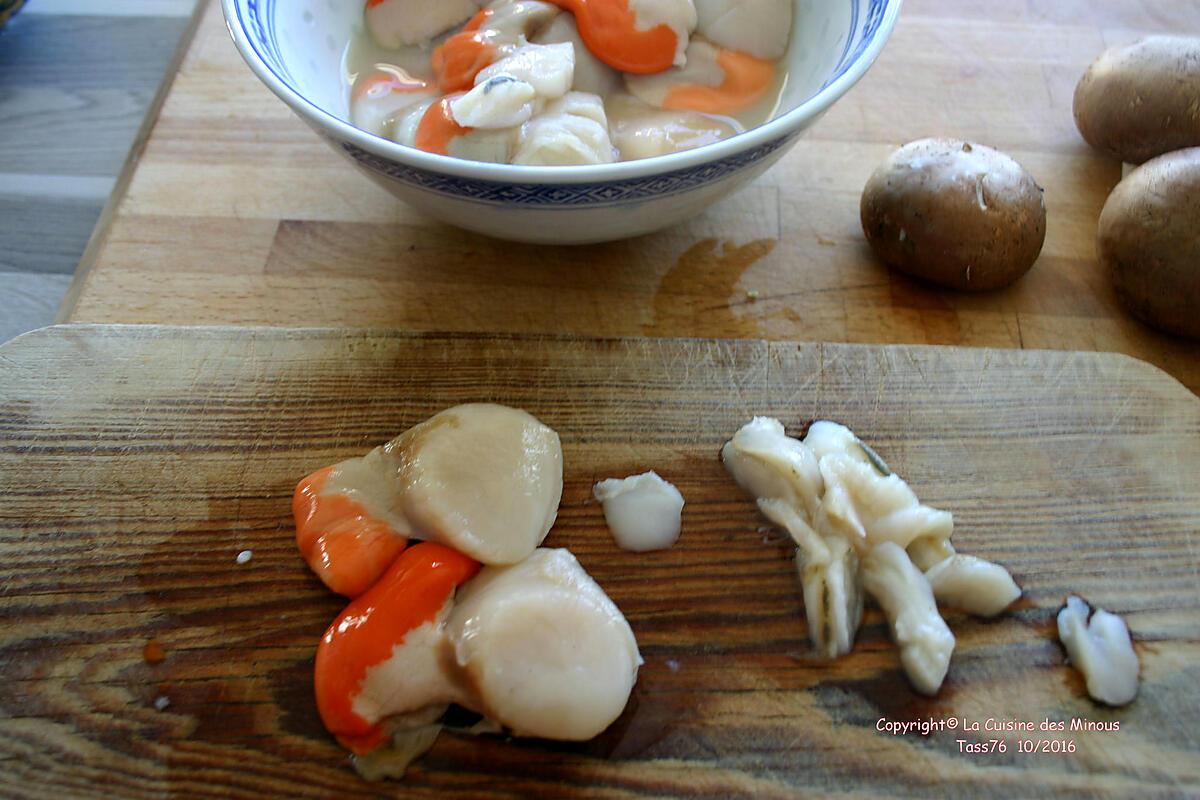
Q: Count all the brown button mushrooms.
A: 3